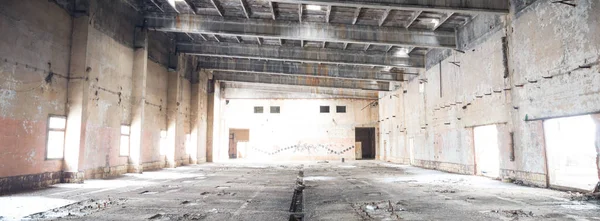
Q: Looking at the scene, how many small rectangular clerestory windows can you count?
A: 4